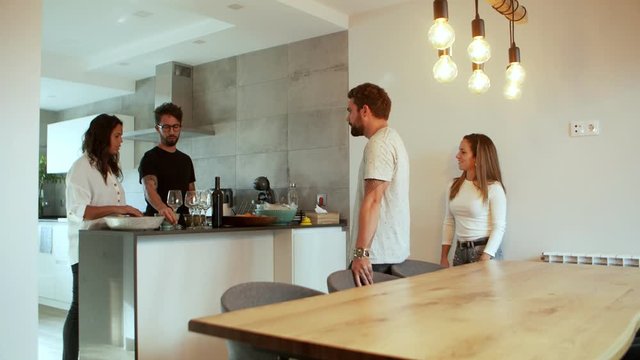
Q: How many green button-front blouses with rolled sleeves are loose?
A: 0